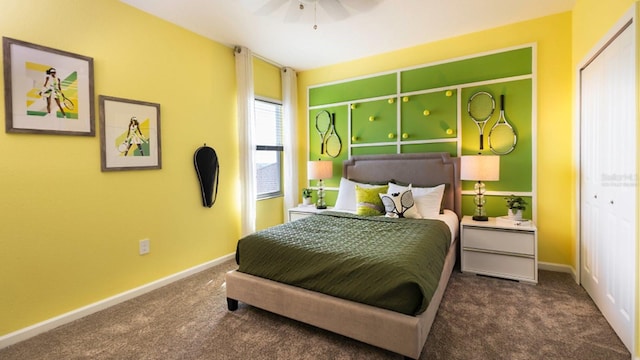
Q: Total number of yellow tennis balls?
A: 10